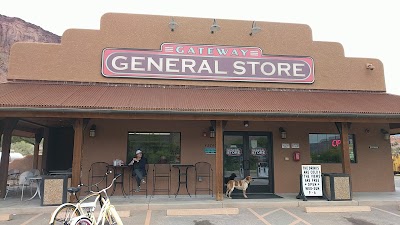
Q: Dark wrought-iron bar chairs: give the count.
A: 4